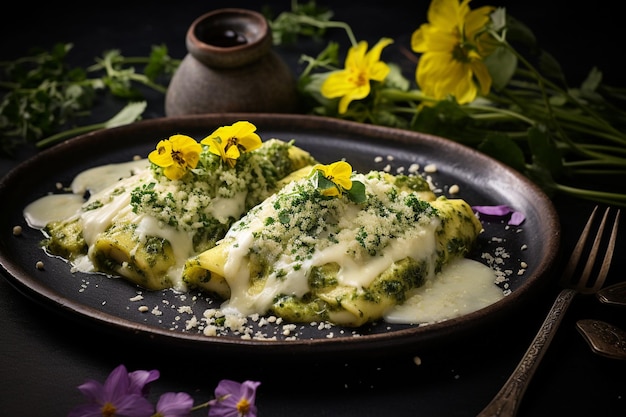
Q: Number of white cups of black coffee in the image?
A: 0